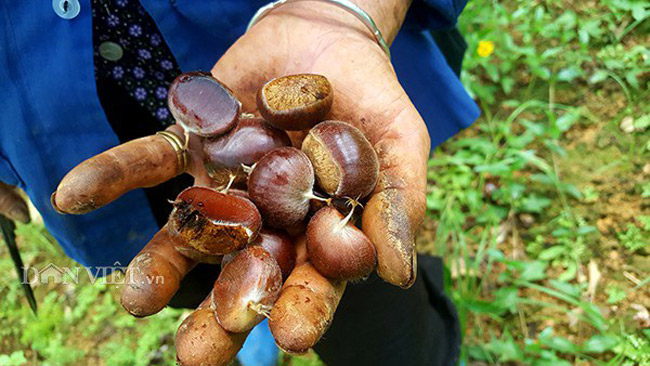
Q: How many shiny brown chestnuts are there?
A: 9